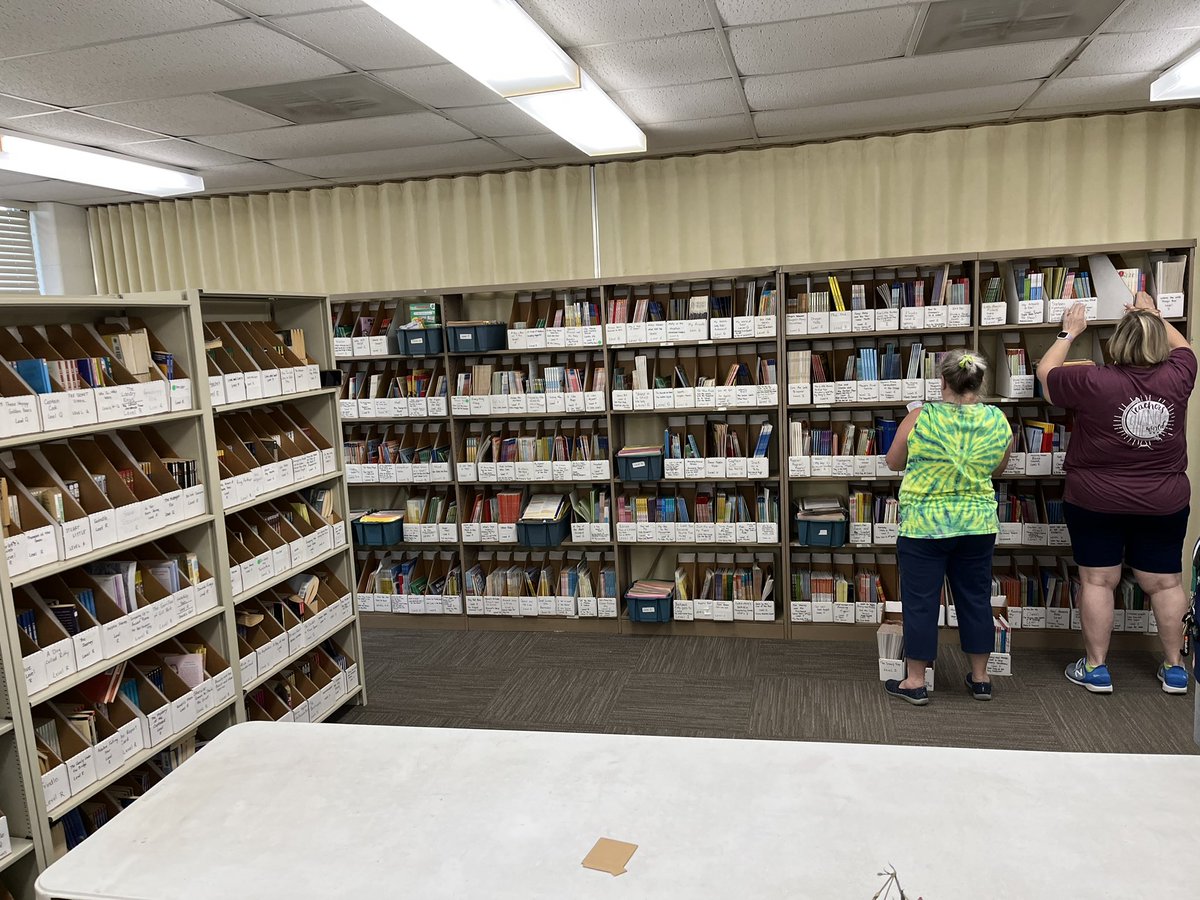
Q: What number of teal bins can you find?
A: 7